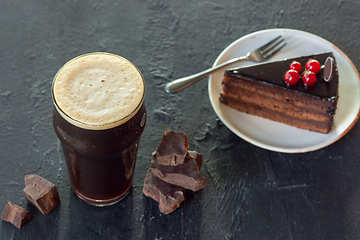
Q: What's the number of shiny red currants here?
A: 4